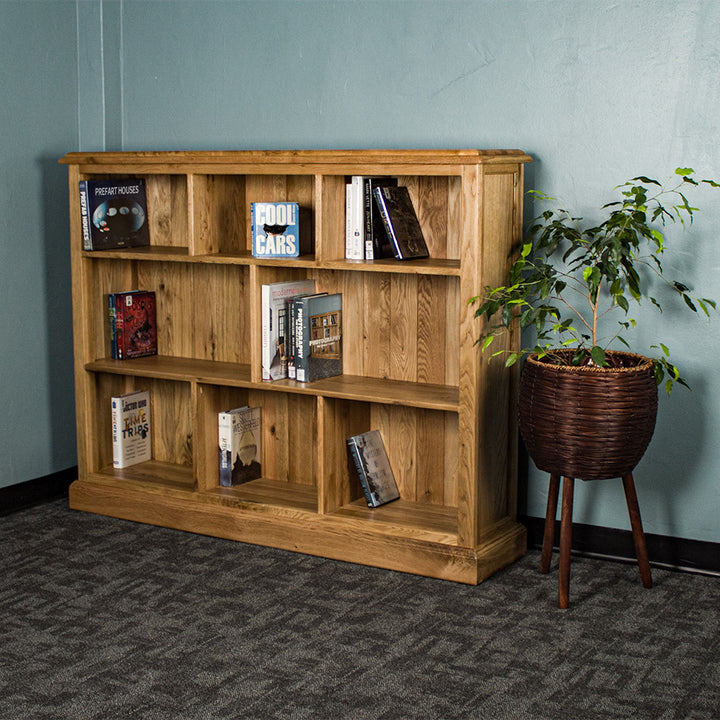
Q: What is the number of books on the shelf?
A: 14